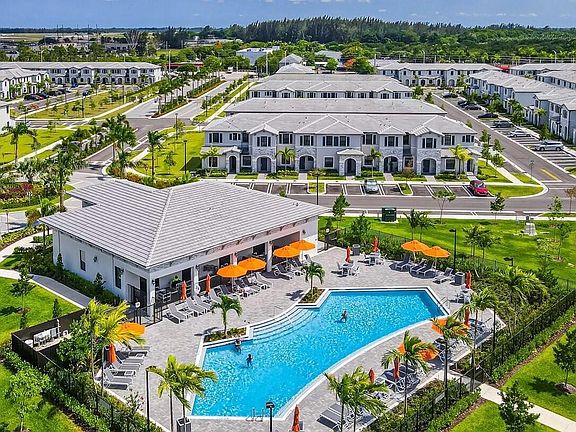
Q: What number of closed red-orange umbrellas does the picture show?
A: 10